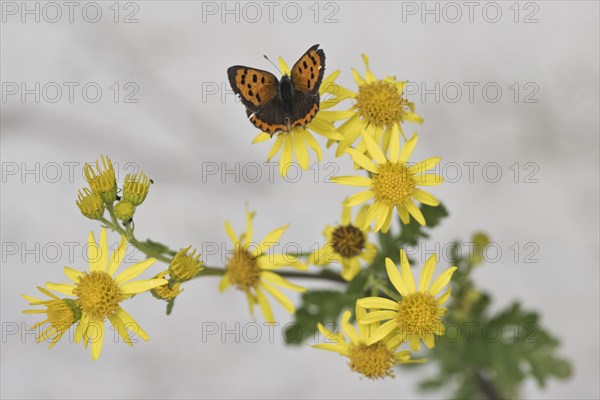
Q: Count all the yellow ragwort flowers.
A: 9